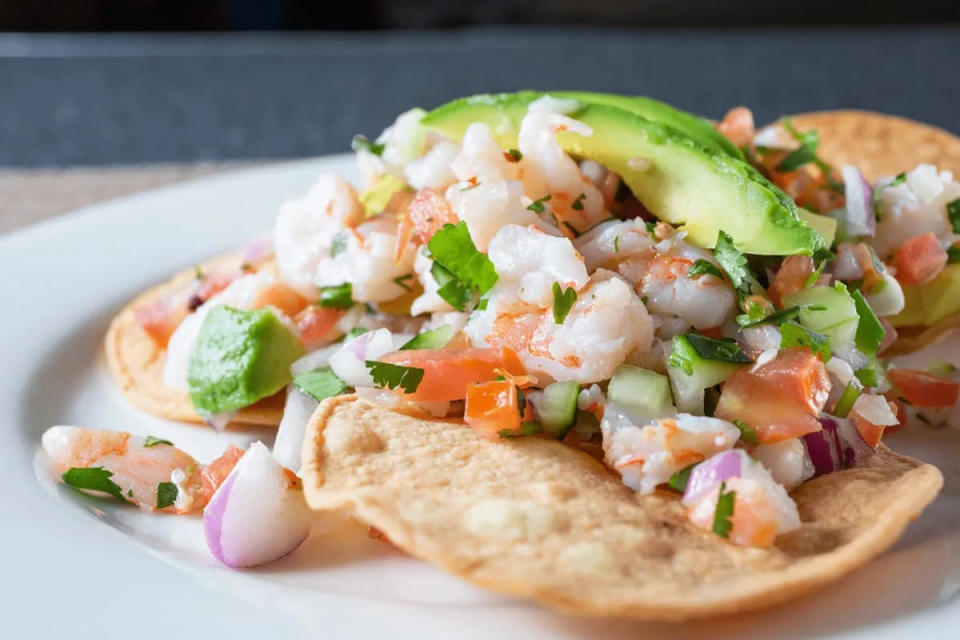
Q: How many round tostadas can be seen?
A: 3